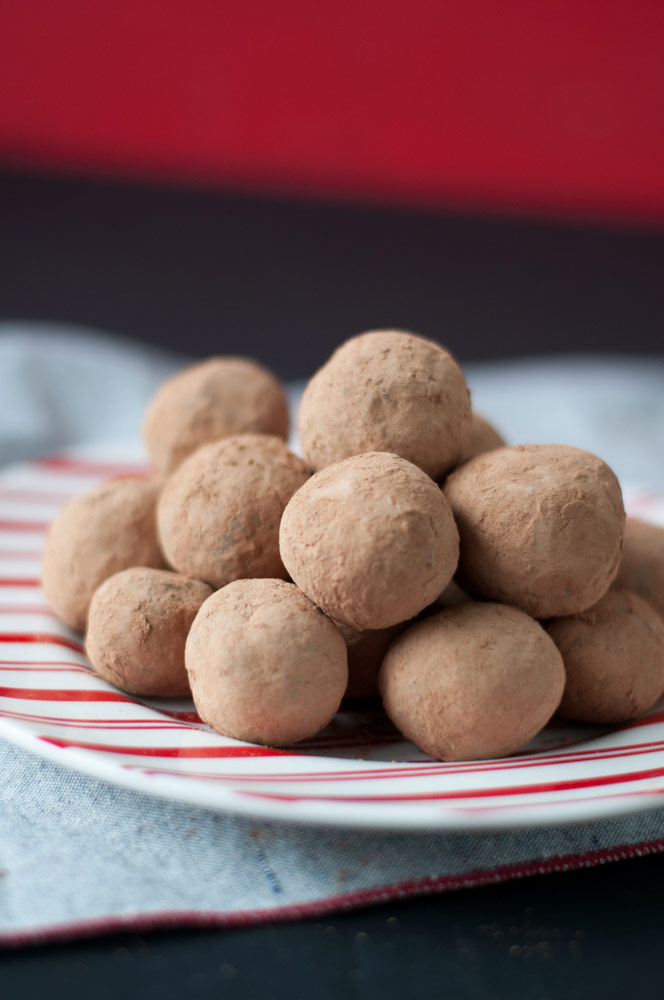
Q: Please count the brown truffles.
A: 13